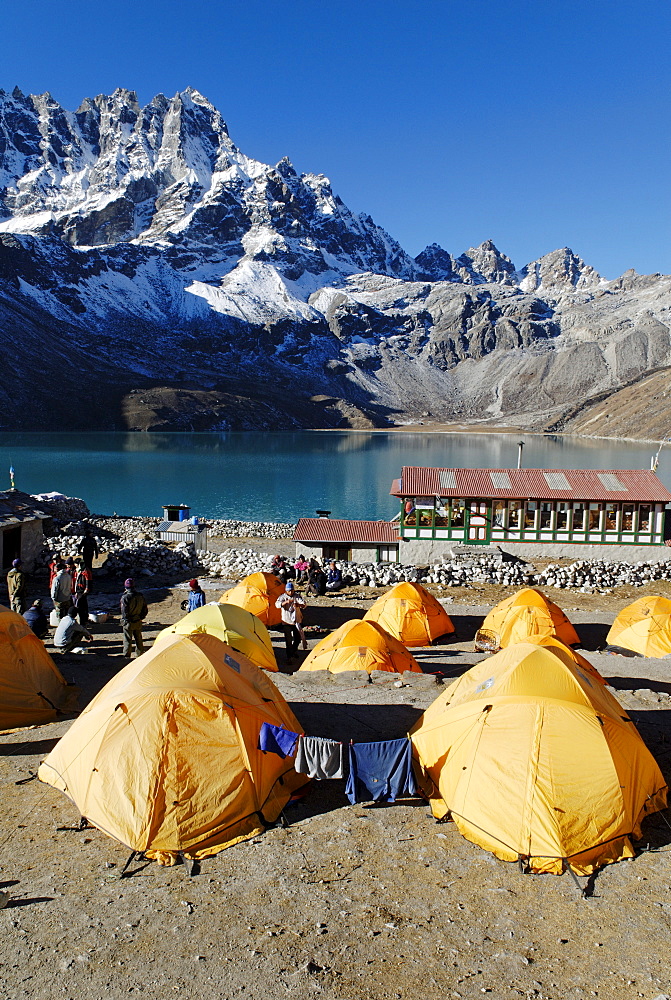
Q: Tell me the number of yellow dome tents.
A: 10